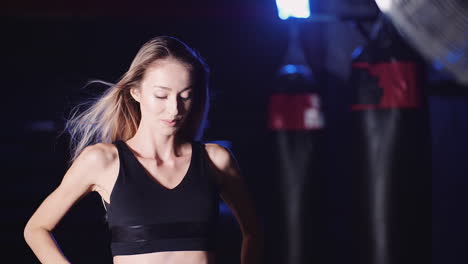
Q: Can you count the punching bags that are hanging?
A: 2